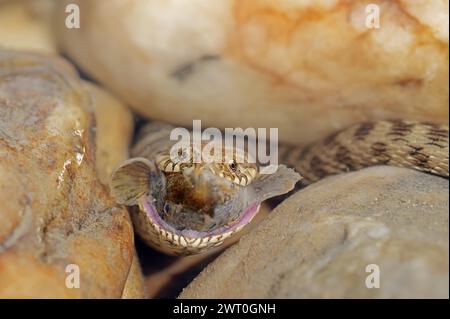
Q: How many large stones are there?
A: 3